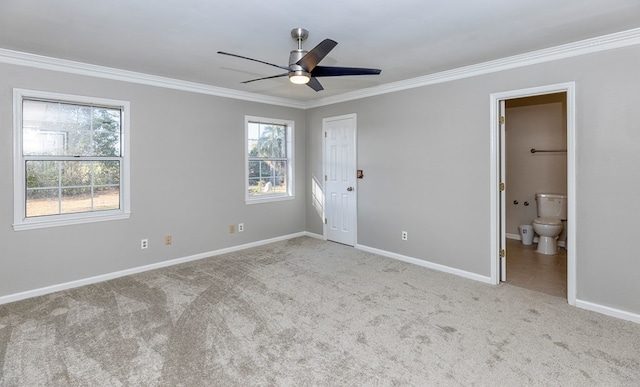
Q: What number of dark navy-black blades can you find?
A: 5